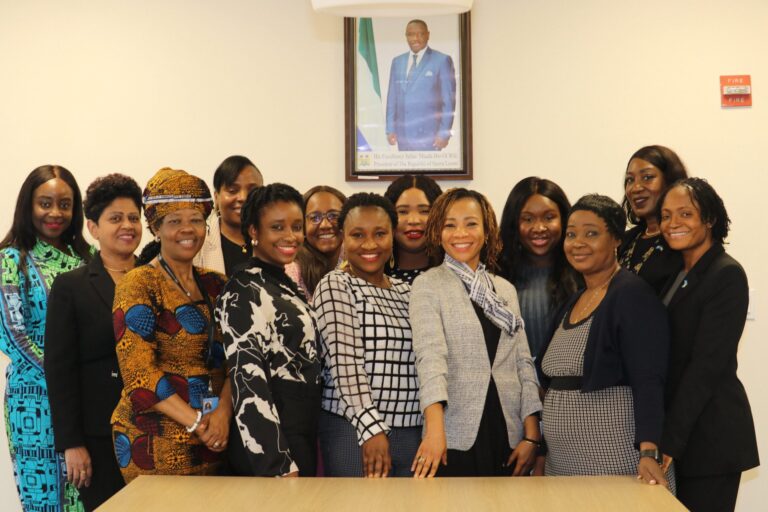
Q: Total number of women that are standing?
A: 13